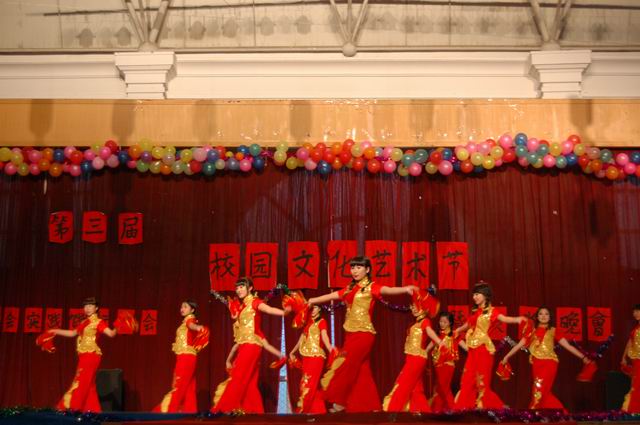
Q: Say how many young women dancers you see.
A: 10